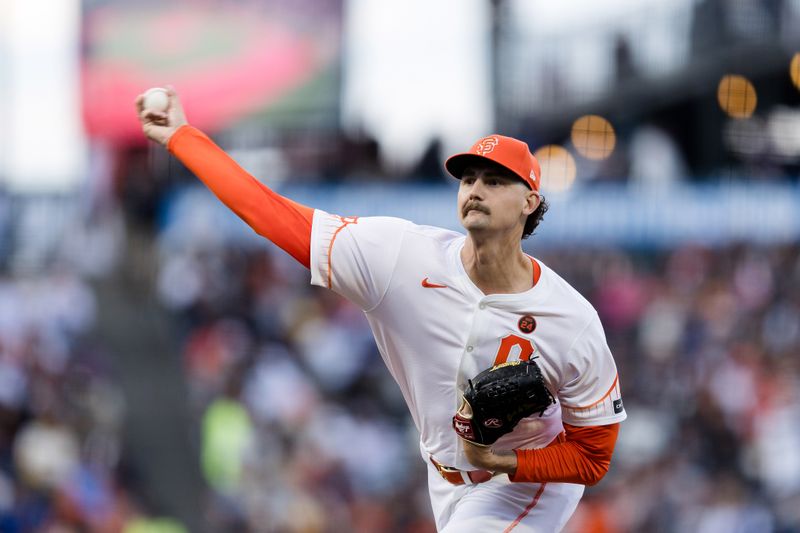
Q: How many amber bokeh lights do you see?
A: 4